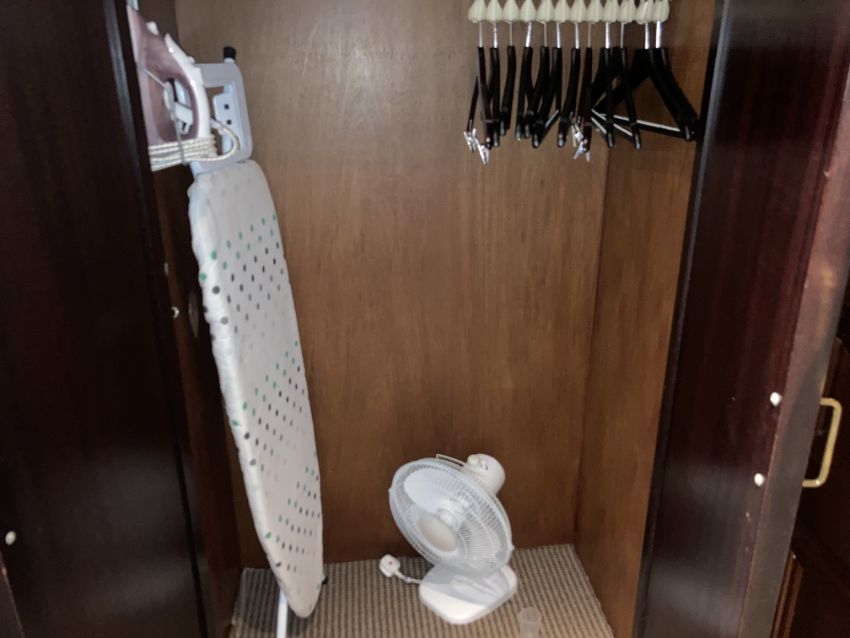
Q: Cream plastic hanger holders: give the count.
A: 12